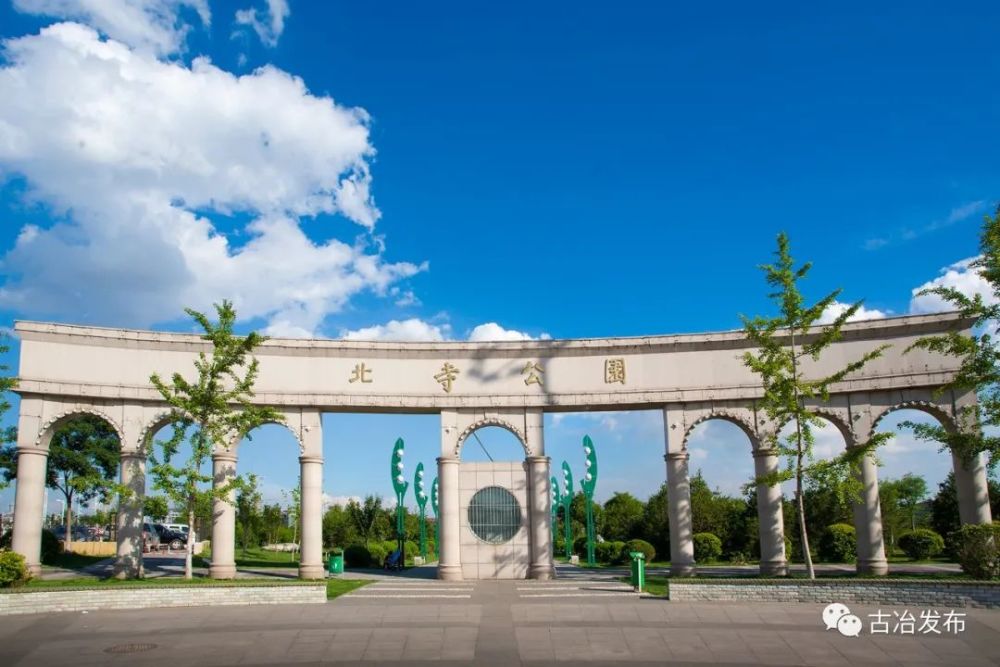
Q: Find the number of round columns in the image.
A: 10